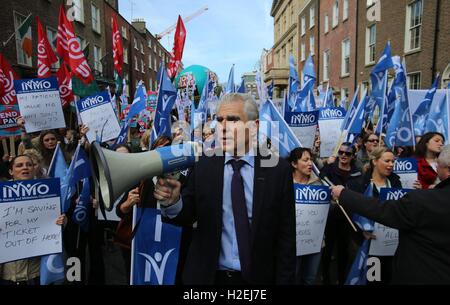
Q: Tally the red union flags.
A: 6